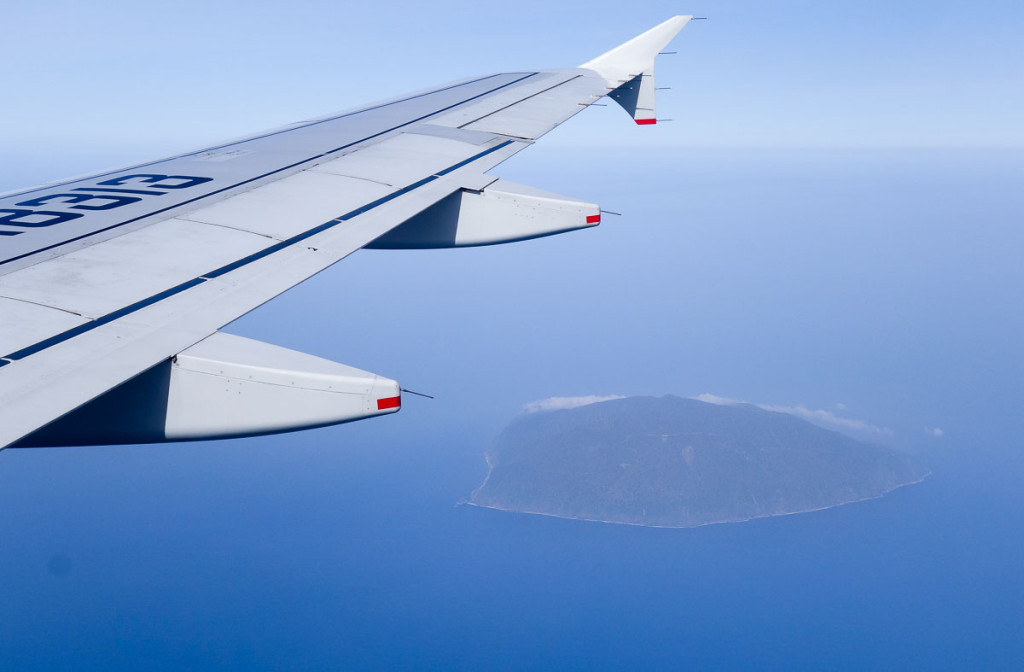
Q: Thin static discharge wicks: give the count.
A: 11